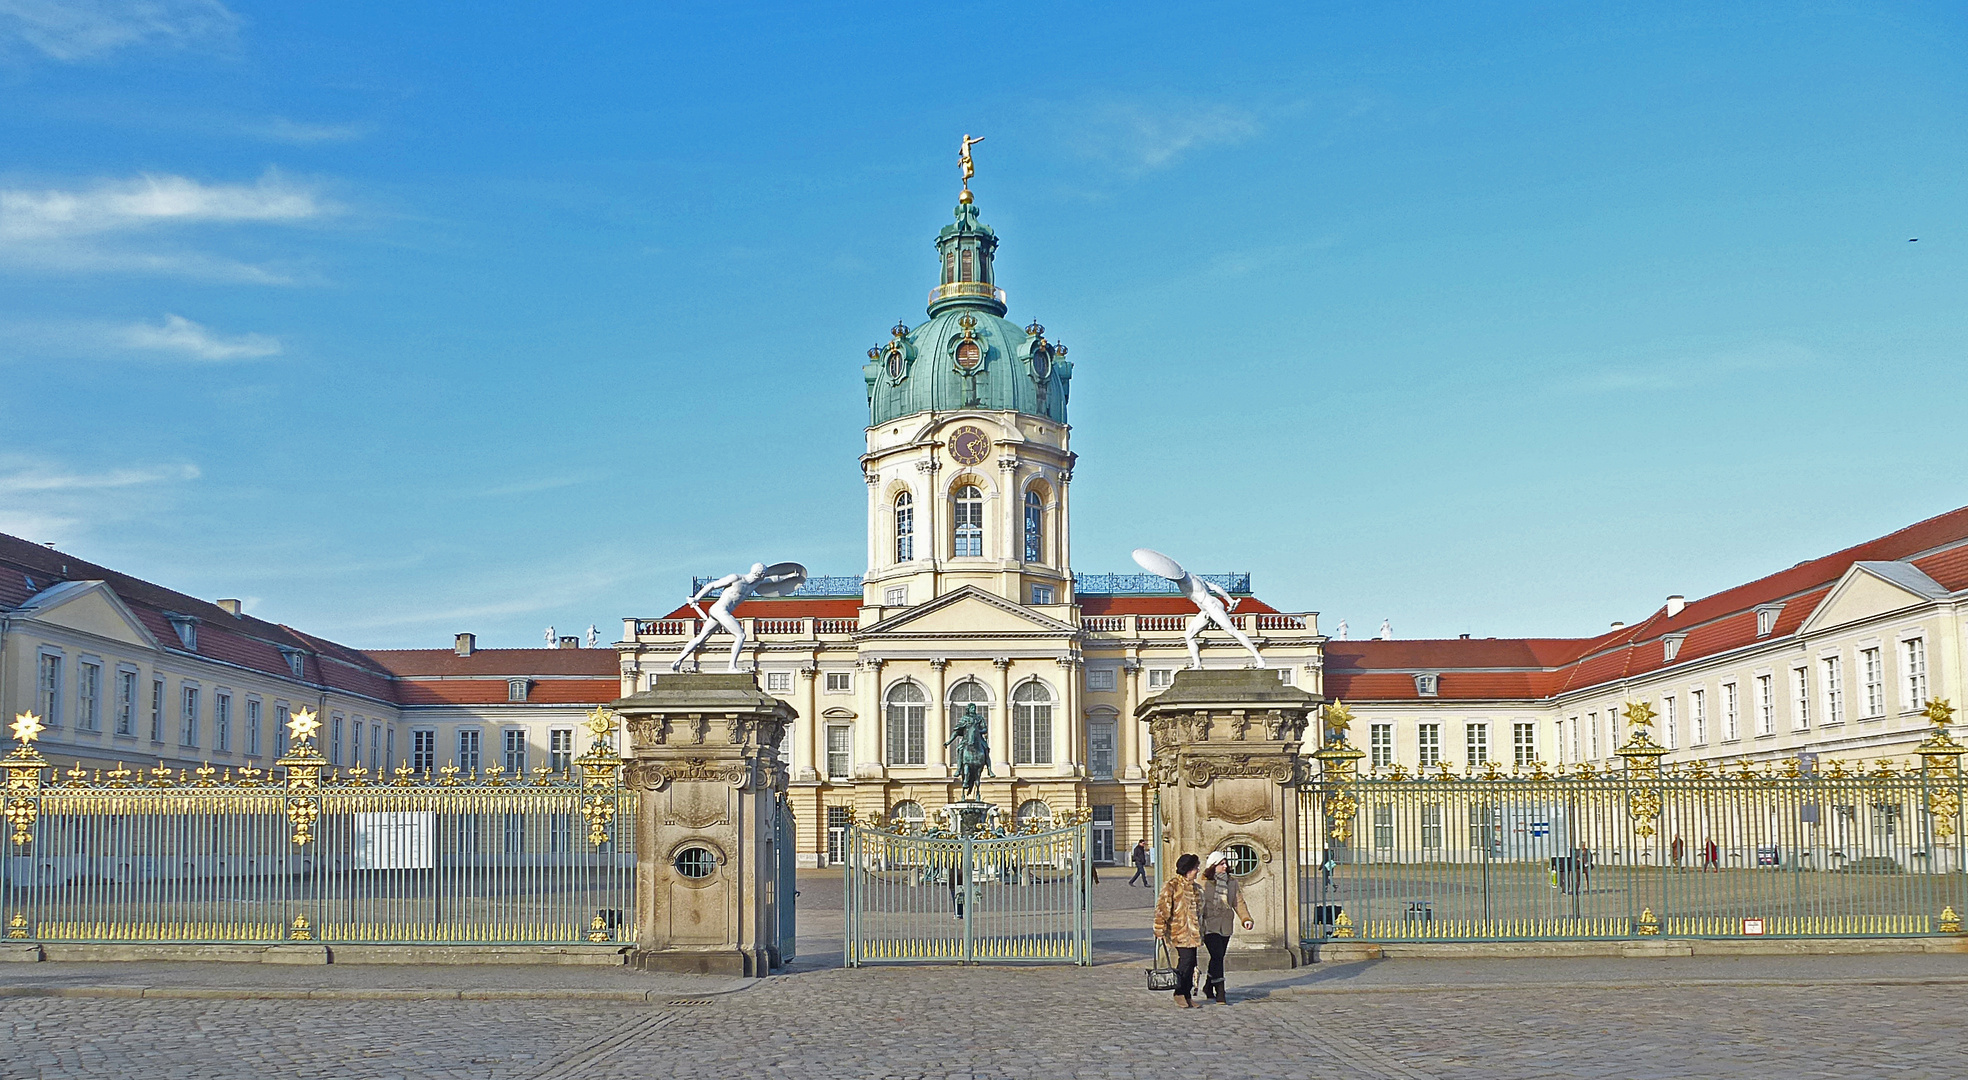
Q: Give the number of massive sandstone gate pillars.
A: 2